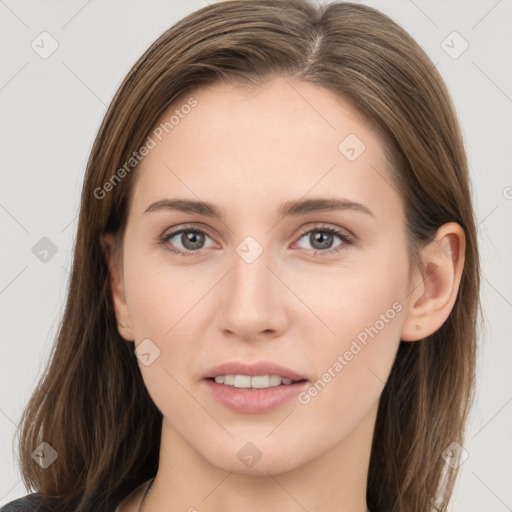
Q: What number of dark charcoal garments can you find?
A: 1